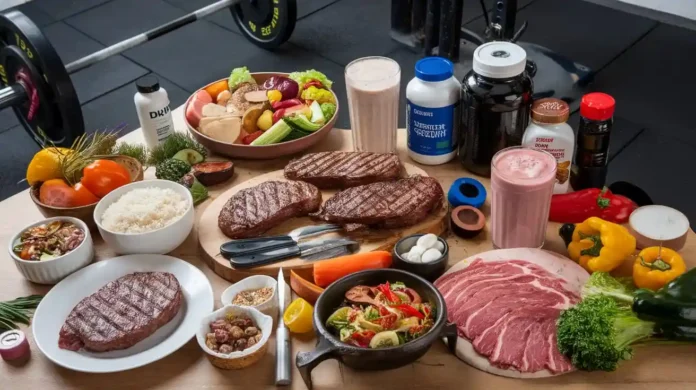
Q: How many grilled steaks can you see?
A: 4